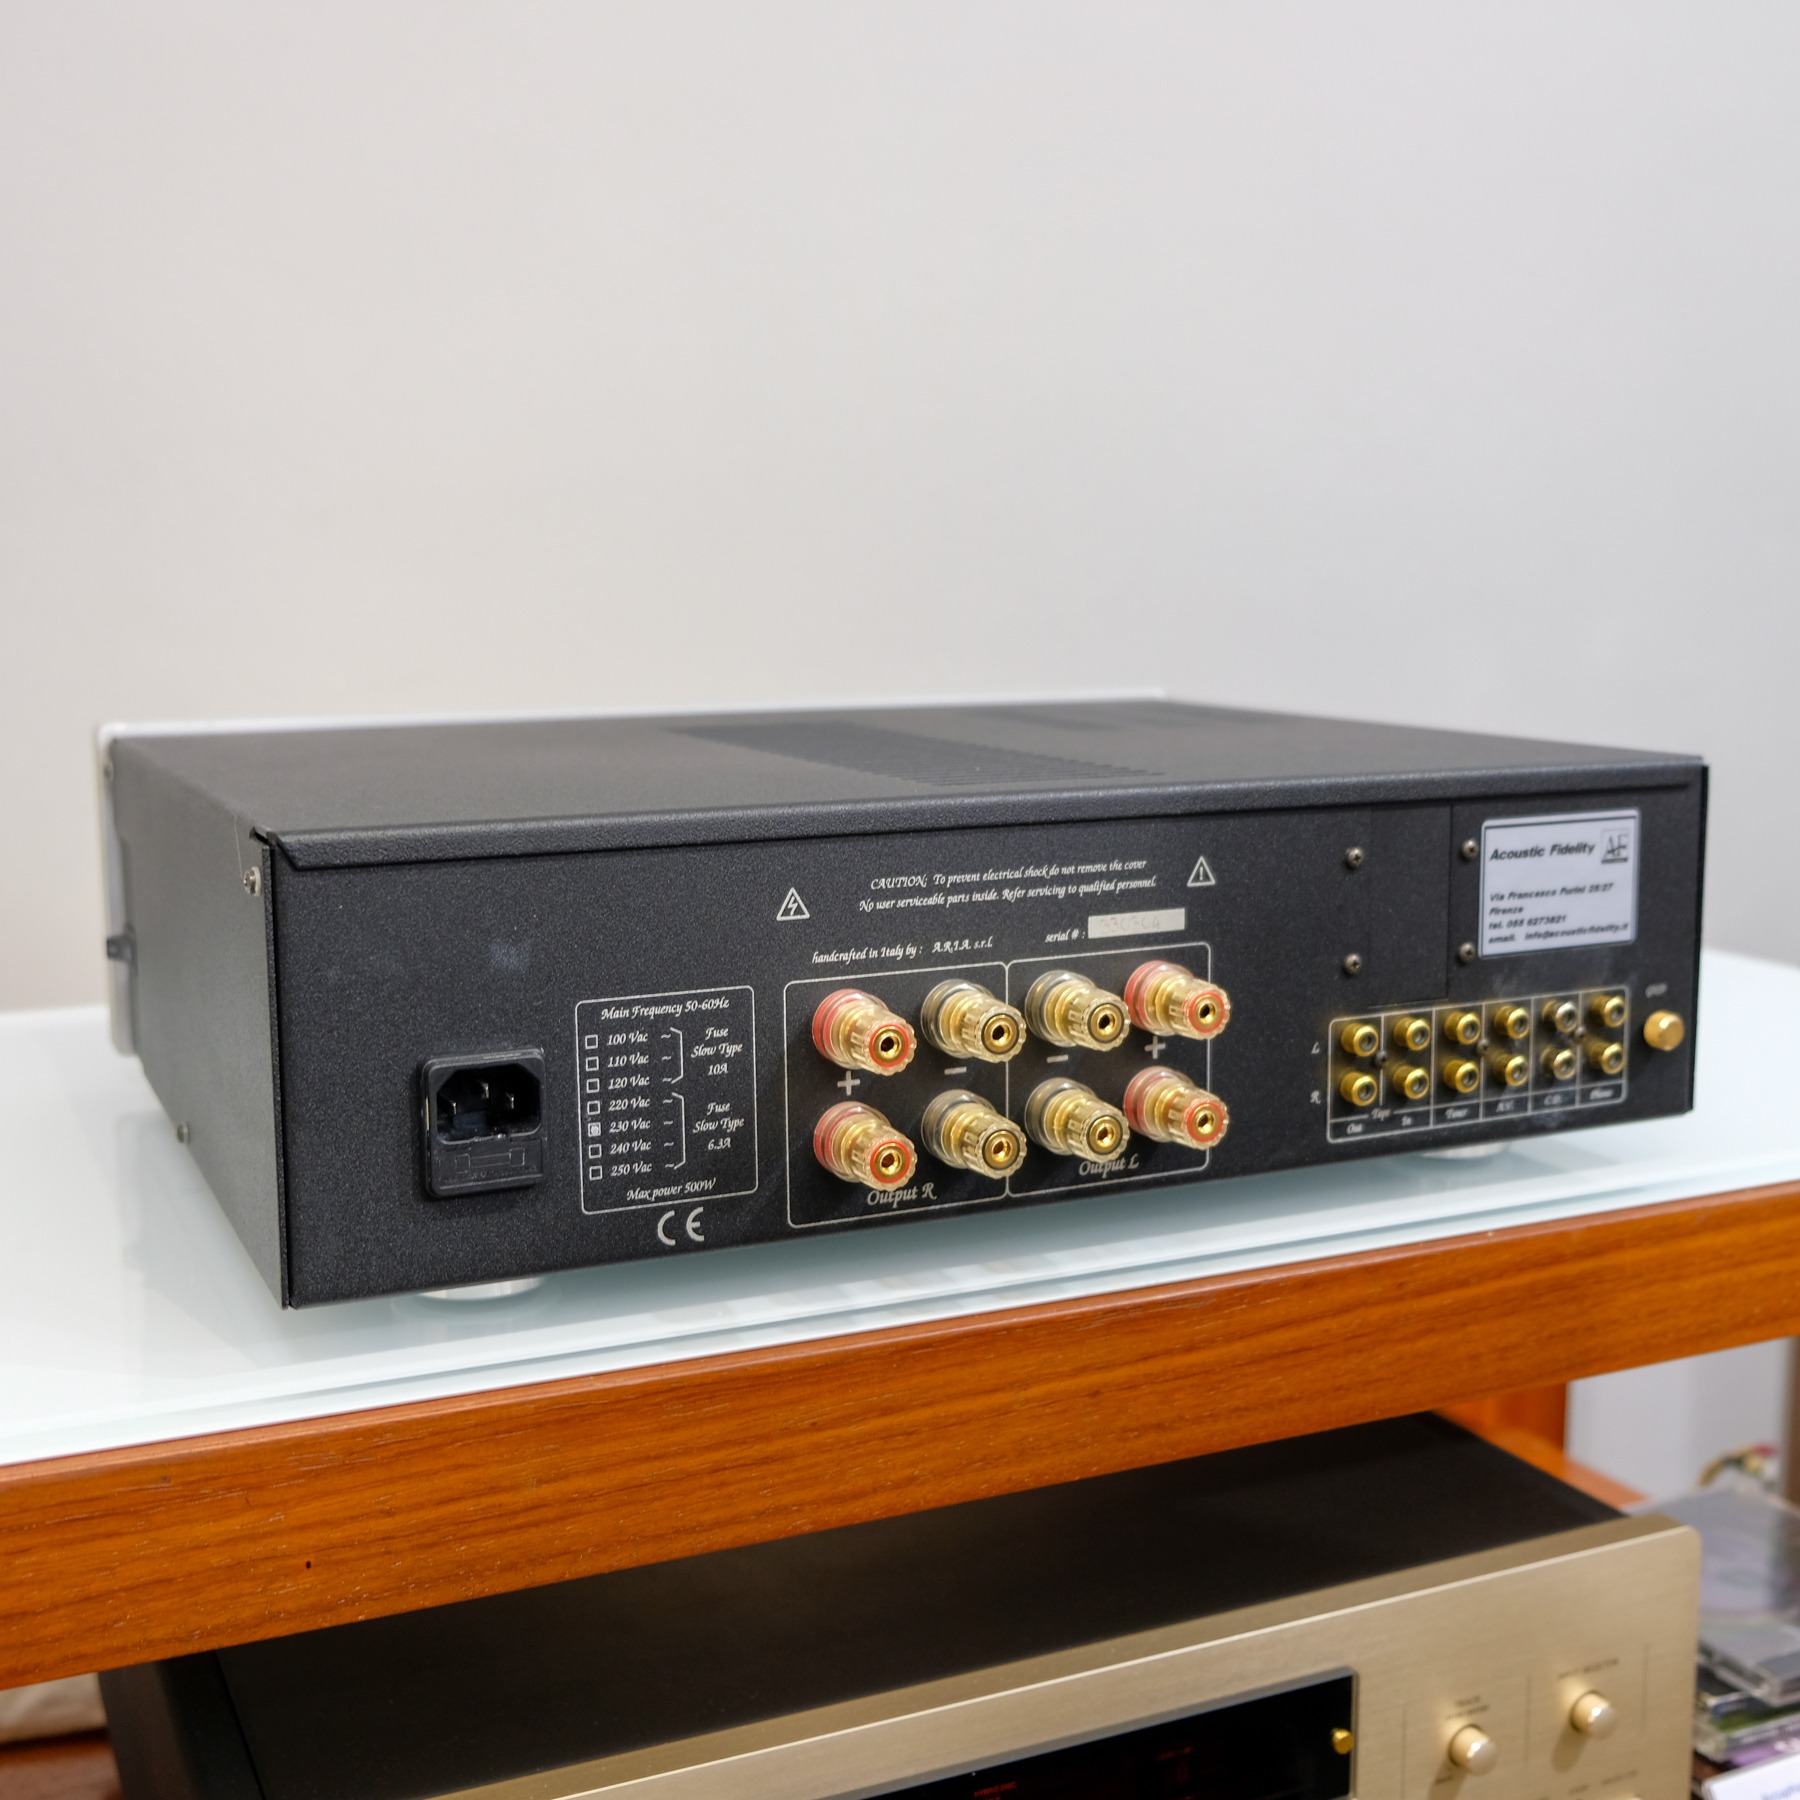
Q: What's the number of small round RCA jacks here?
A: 12